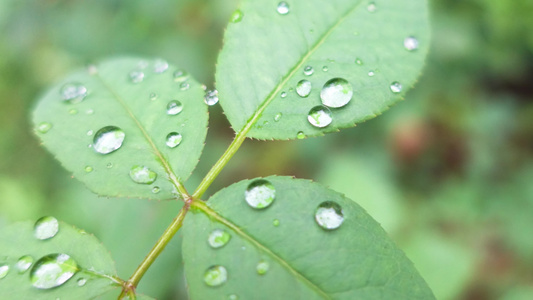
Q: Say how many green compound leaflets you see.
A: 4